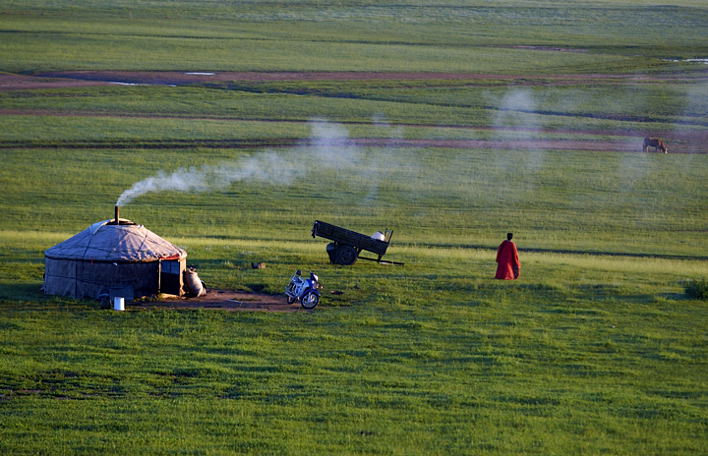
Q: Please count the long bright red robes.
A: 1